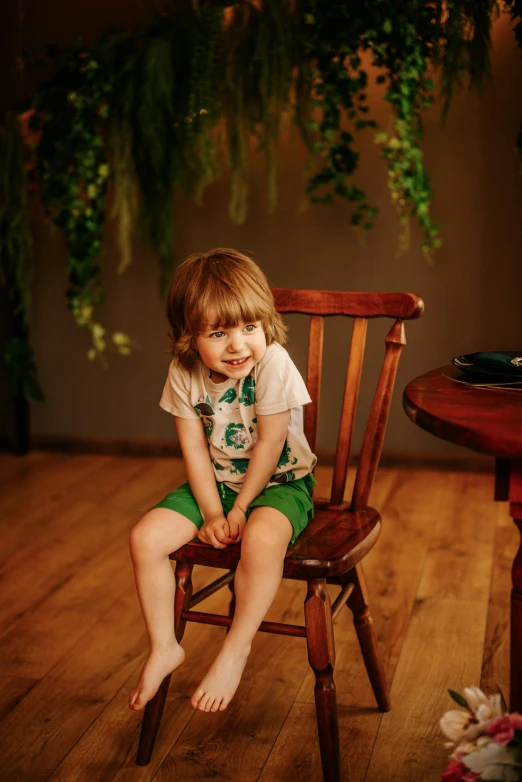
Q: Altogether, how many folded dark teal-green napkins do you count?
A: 1